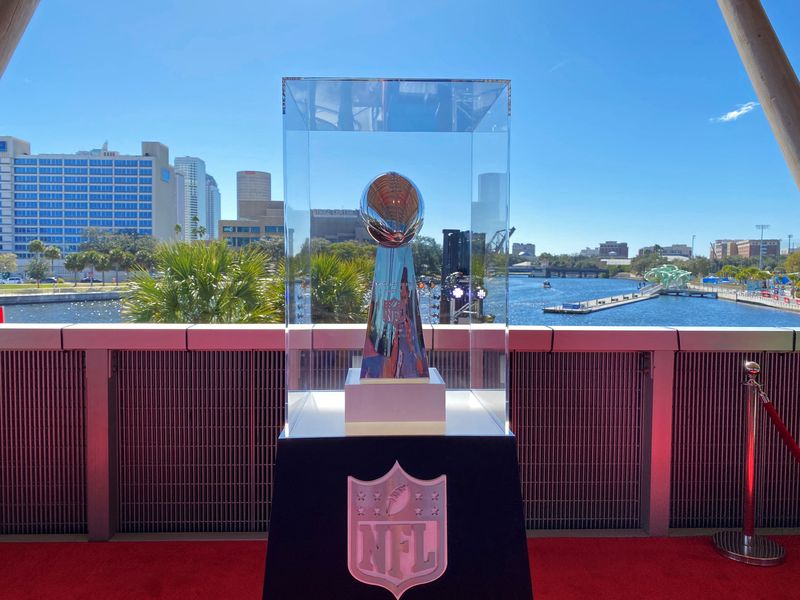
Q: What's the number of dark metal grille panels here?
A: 4